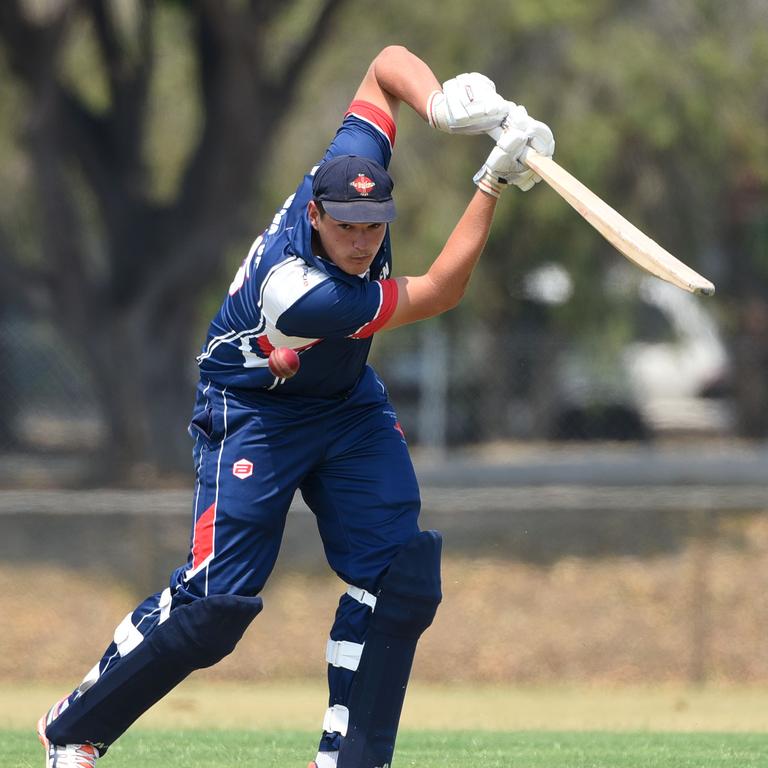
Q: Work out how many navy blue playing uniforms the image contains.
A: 1